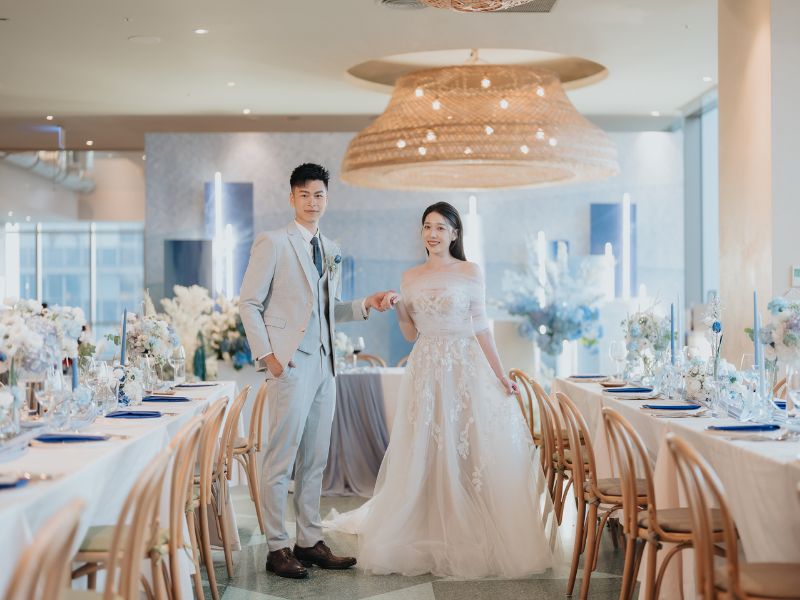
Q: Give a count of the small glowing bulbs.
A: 13